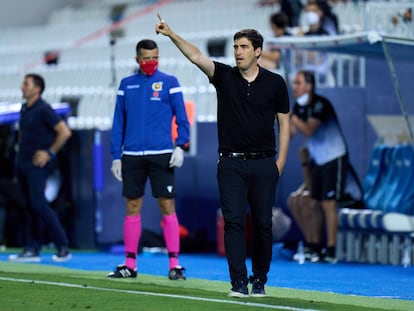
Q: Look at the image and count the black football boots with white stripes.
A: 2